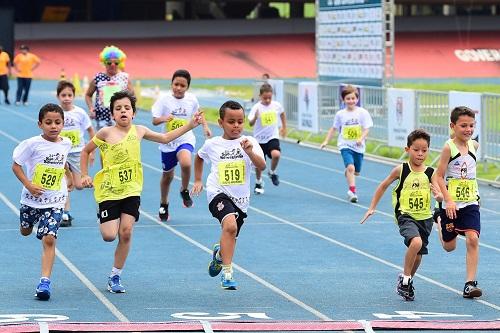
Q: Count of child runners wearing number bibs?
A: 9